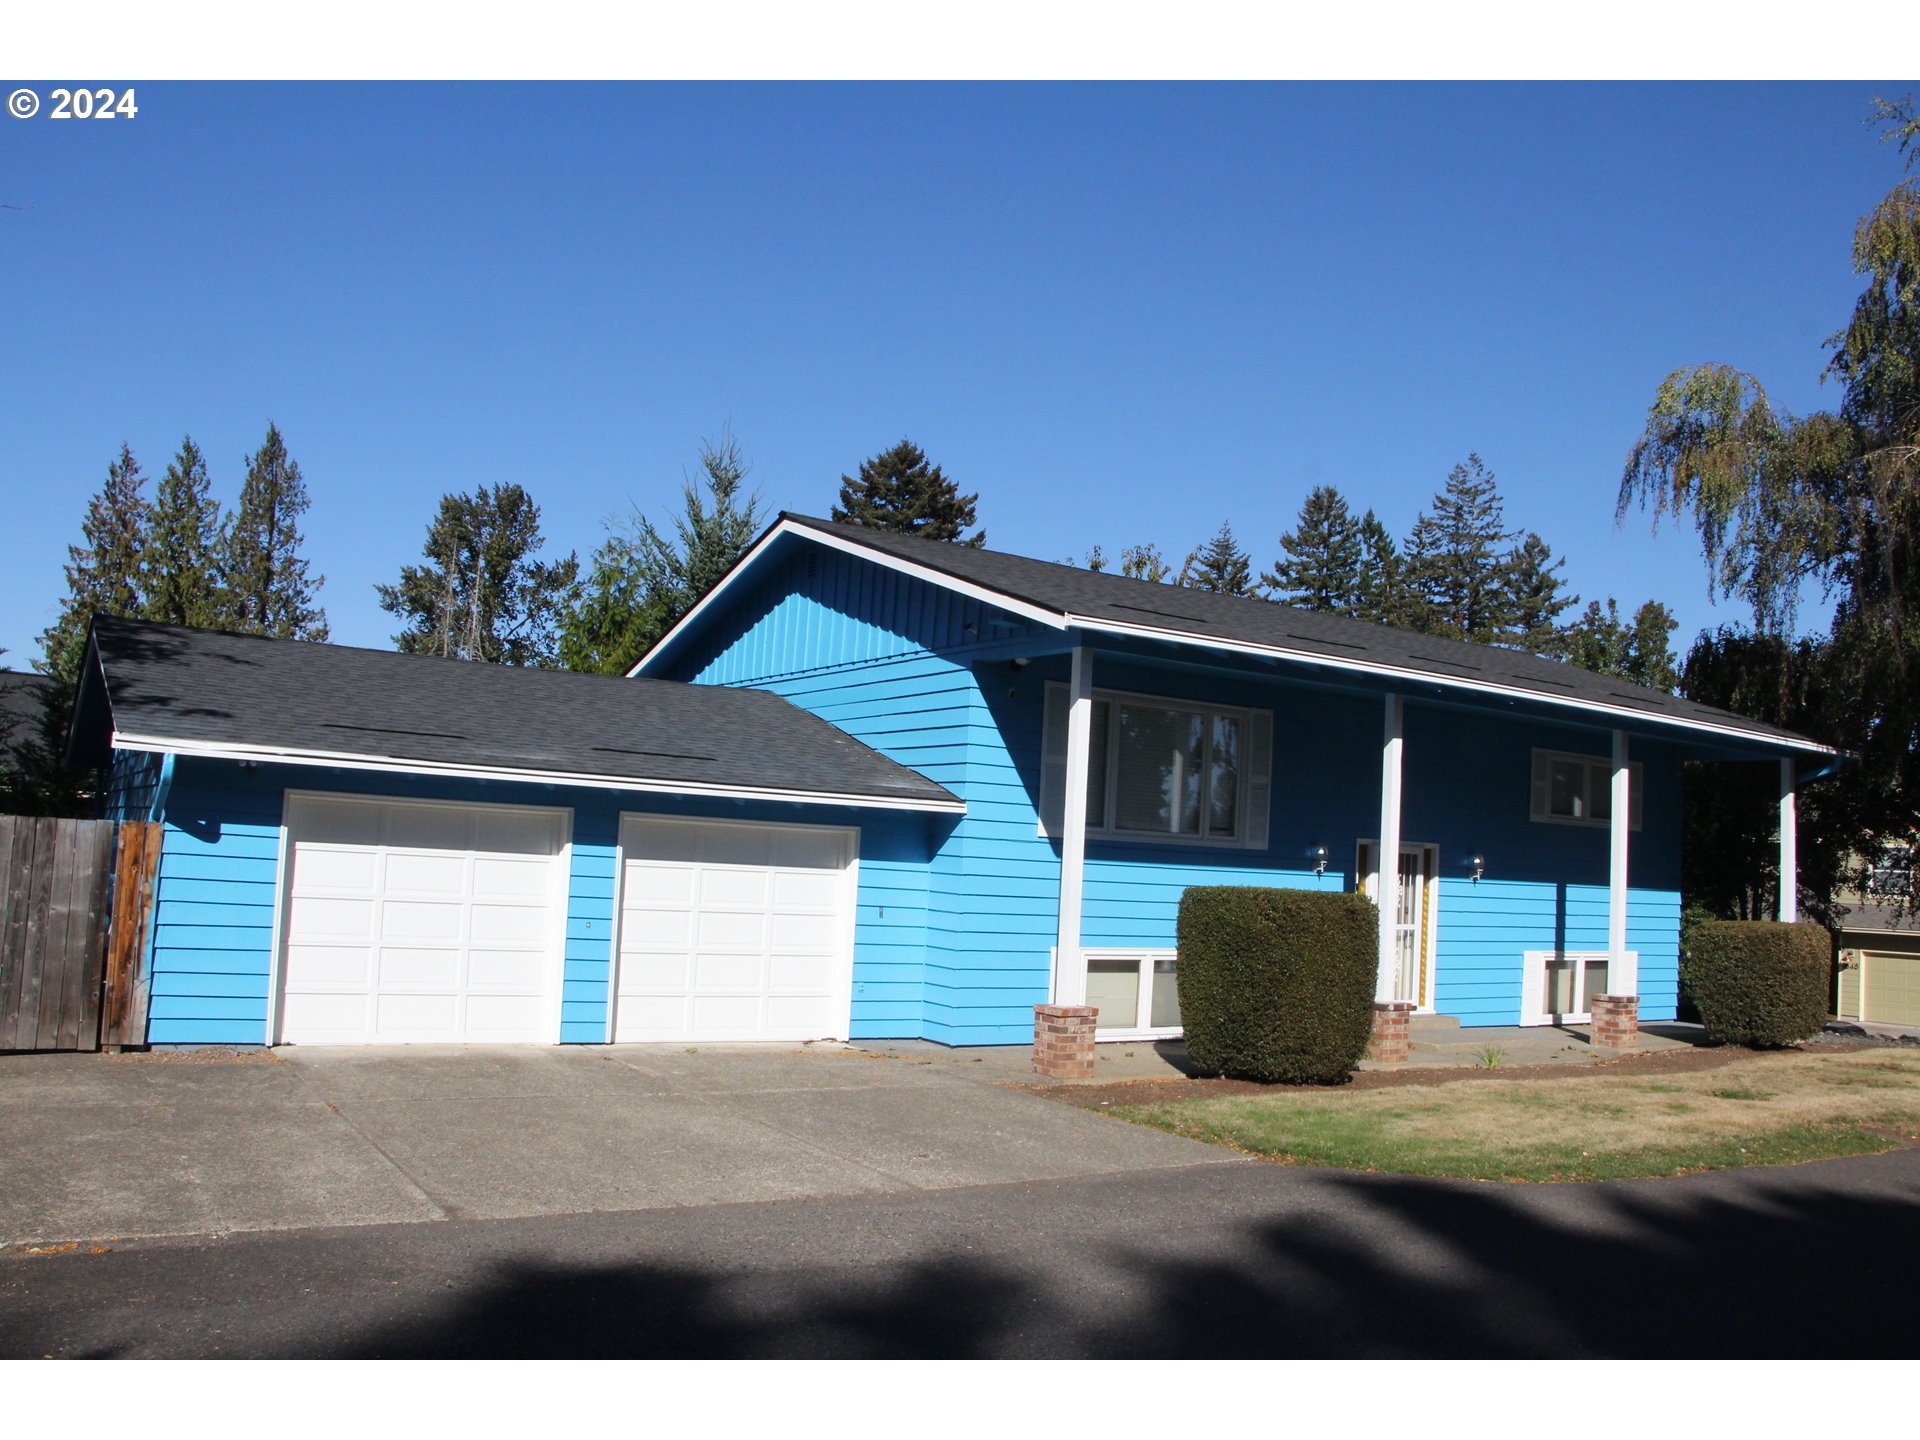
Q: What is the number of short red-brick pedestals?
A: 3